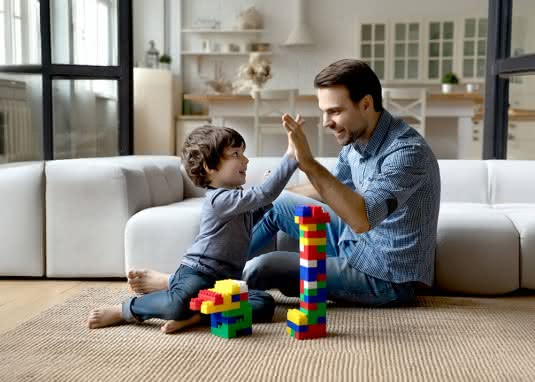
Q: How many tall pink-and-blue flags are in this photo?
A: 0